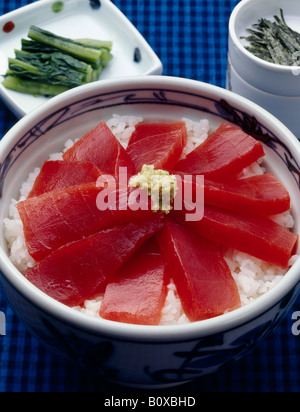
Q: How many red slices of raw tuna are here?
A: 10